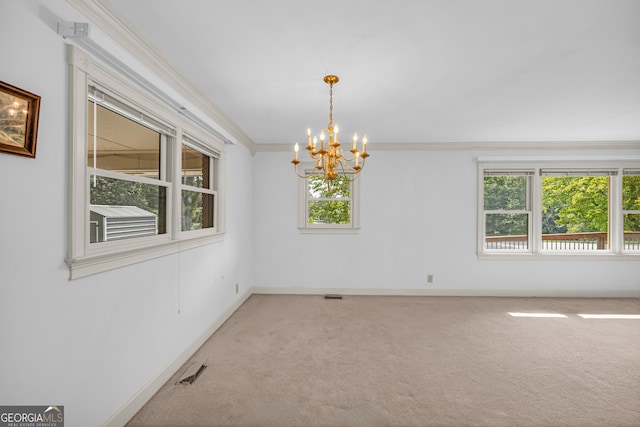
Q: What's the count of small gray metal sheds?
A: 1